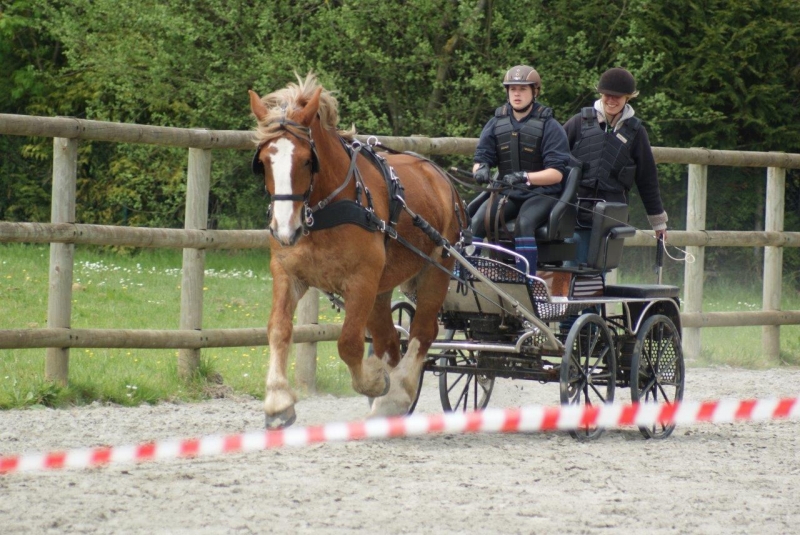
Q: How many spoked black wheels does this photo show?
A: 4